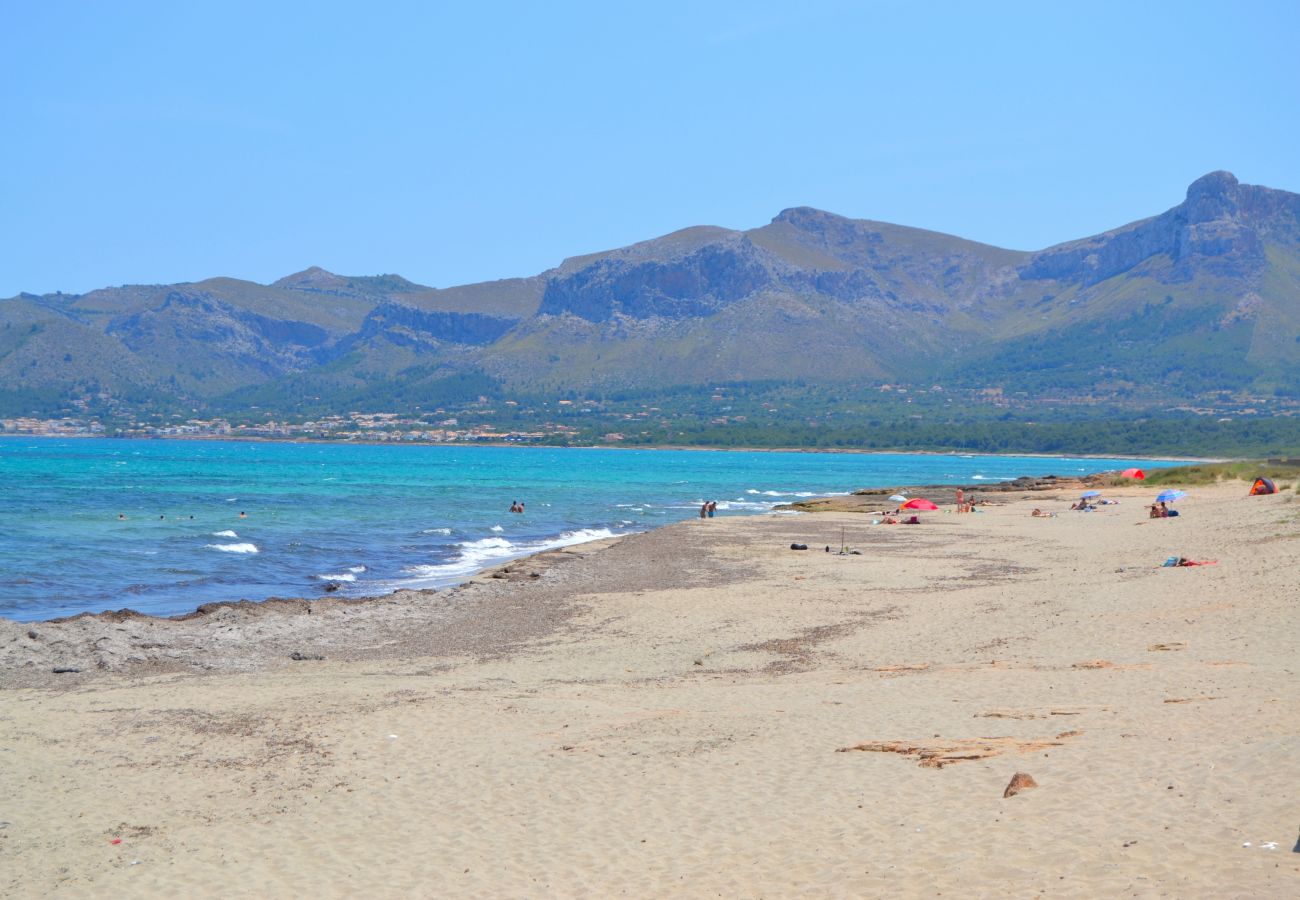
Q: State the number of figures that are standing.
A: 5